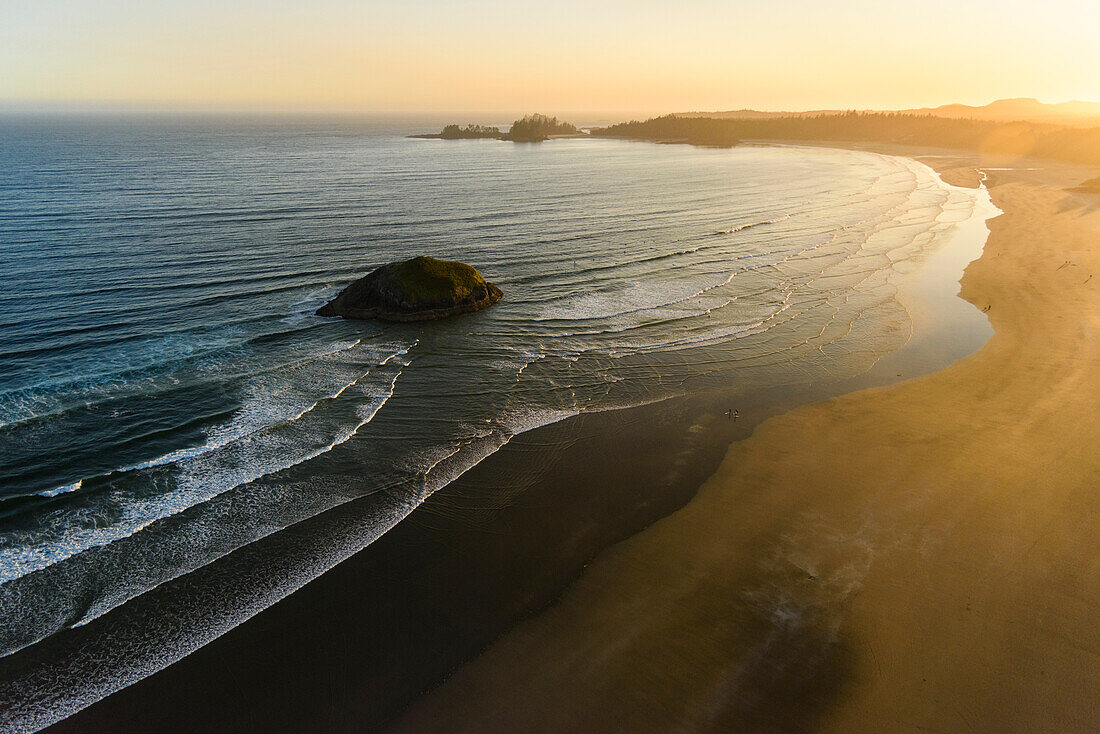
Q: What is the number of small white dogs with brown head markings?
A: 0